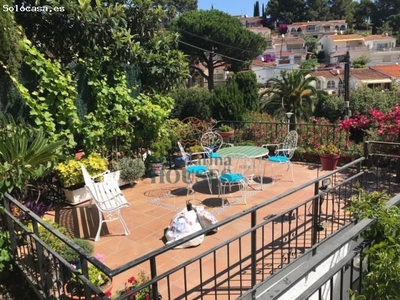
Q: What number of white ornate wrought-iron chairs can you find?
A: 4